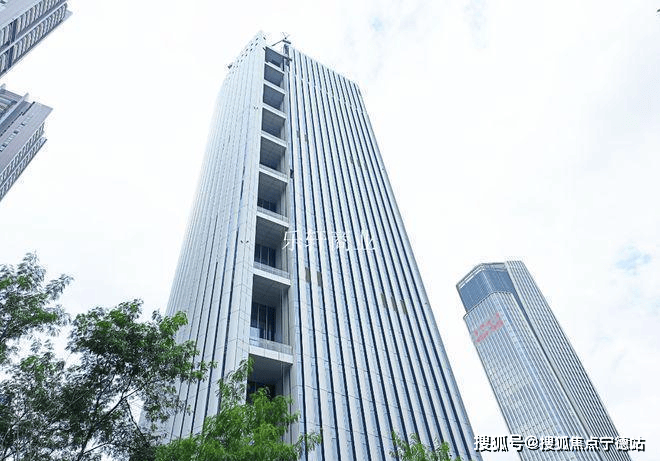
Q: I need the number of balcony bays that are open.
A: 9